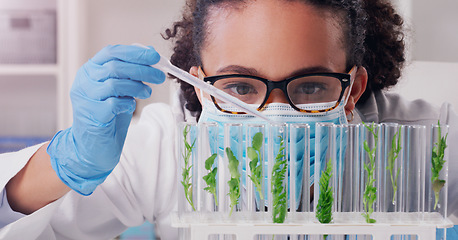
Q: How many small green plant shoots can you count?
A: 9